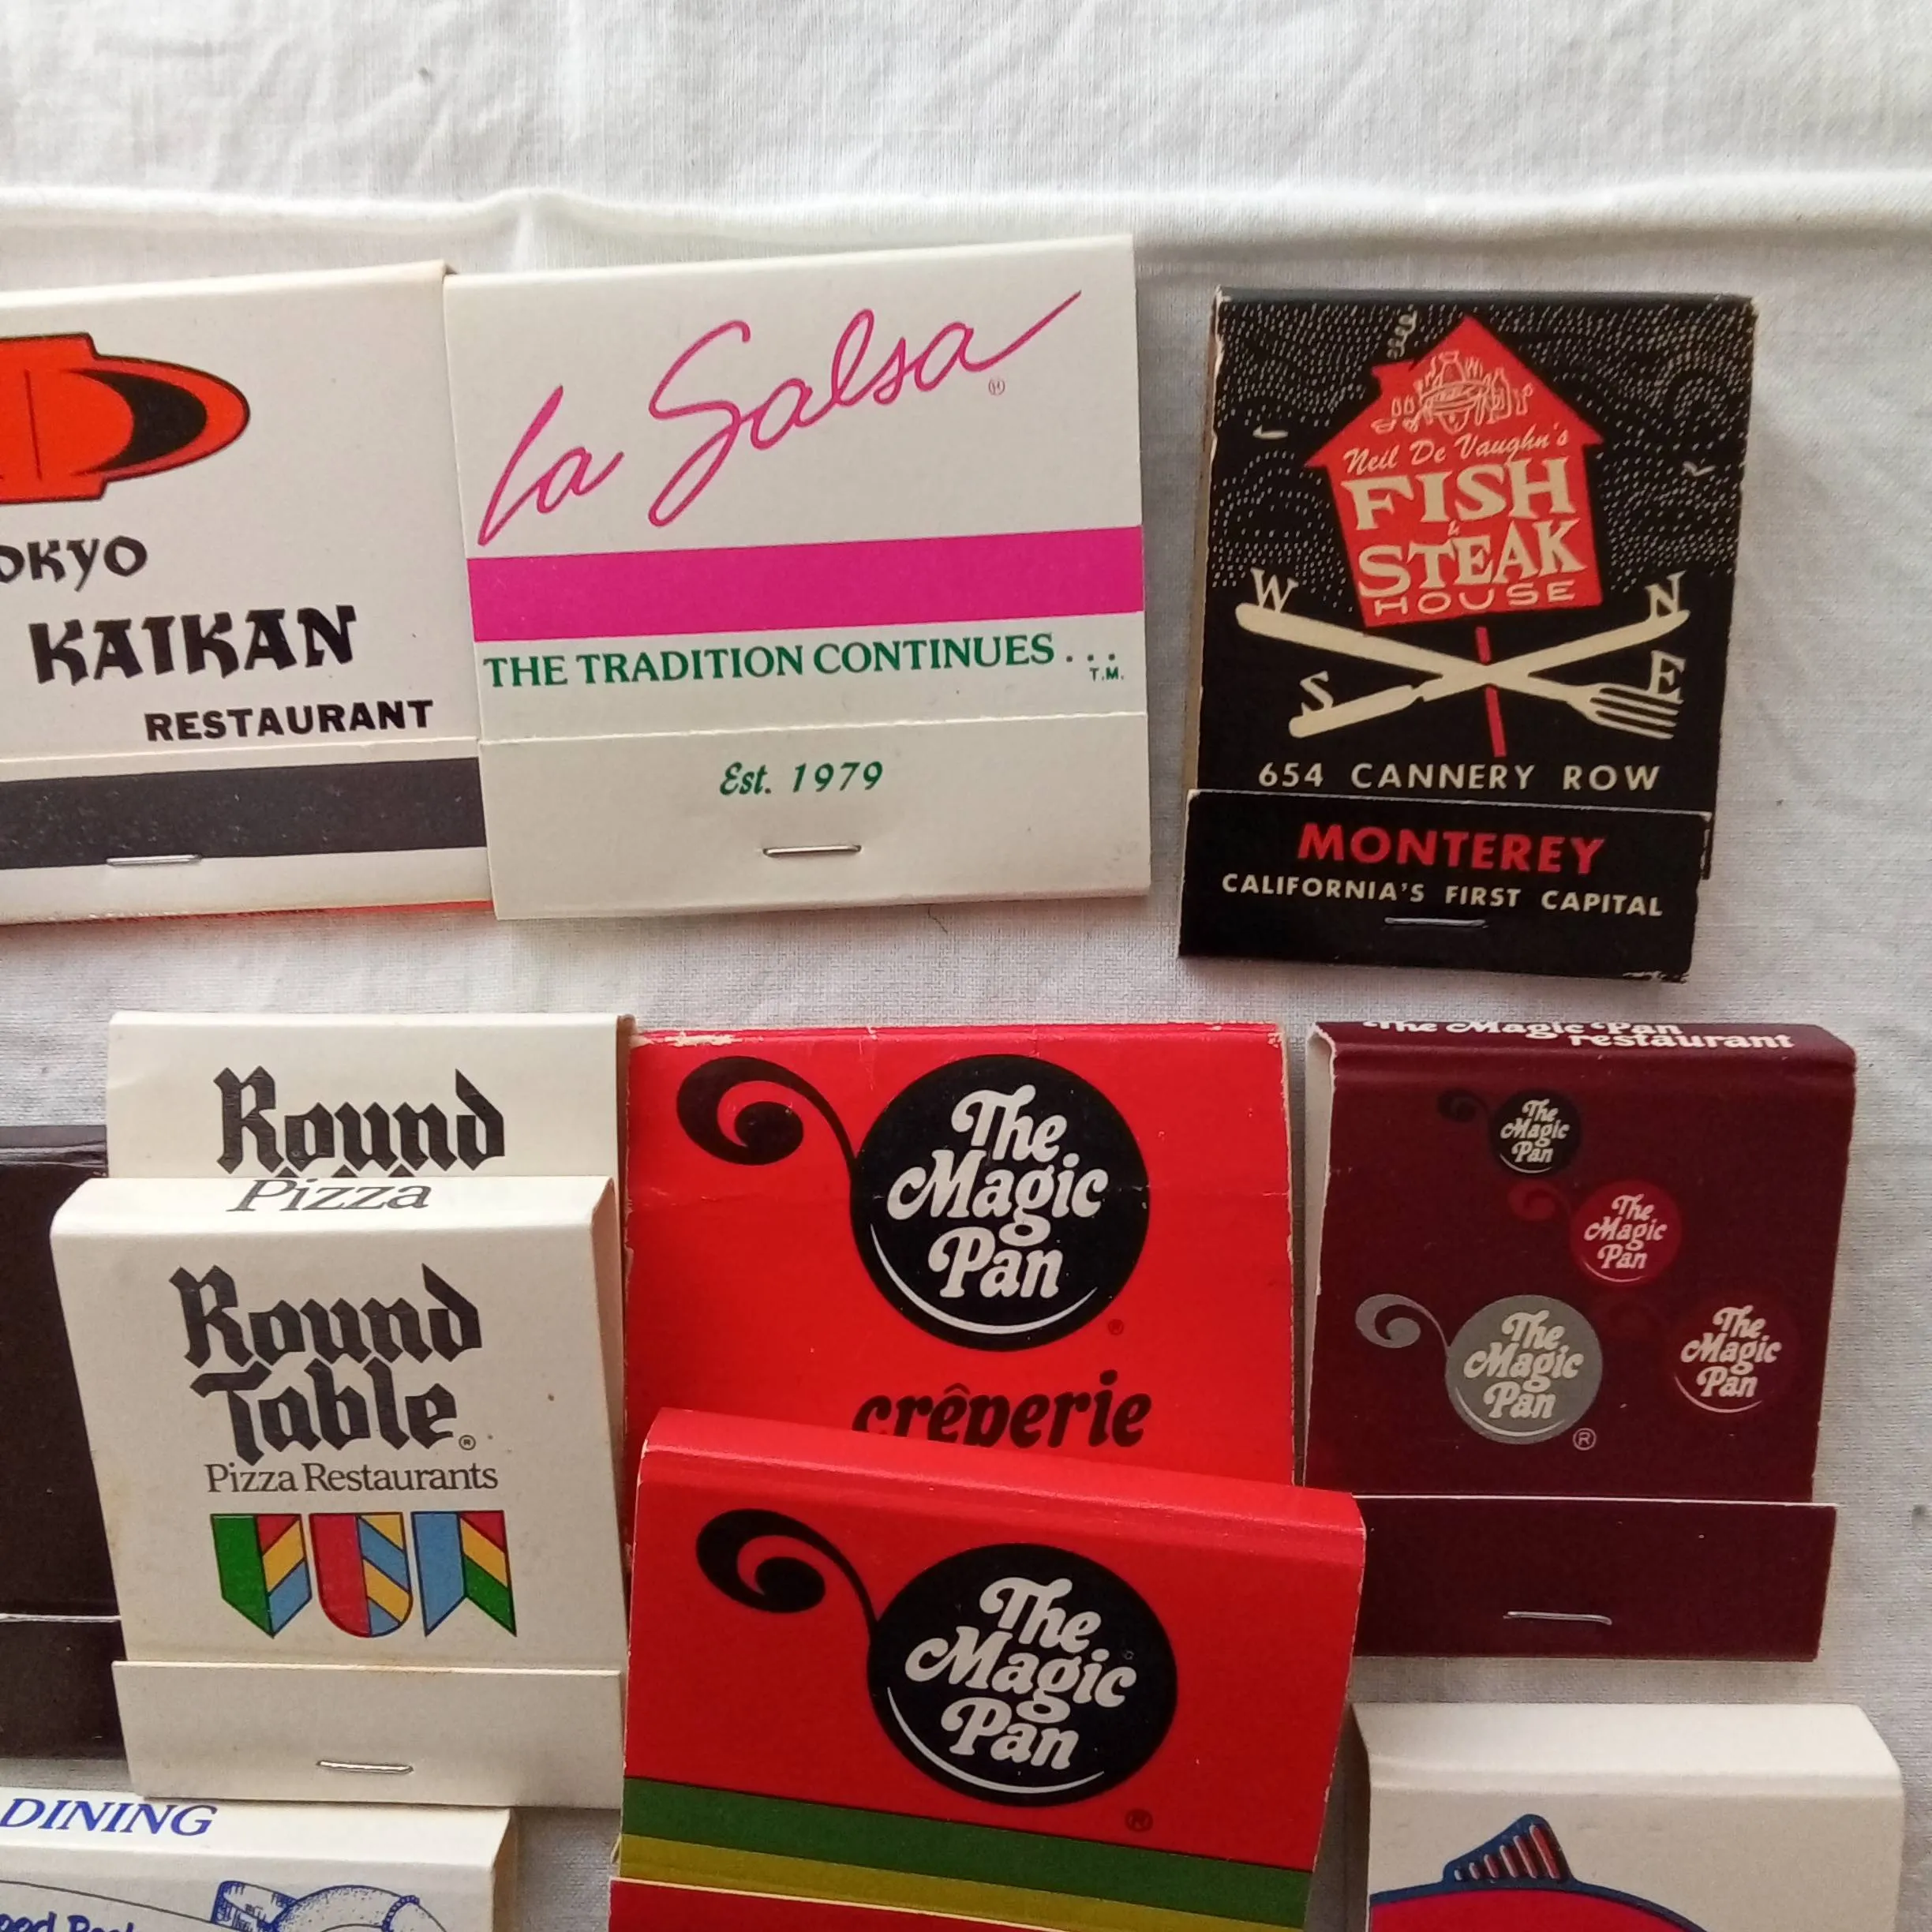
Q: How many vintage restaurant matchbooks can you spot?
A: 11